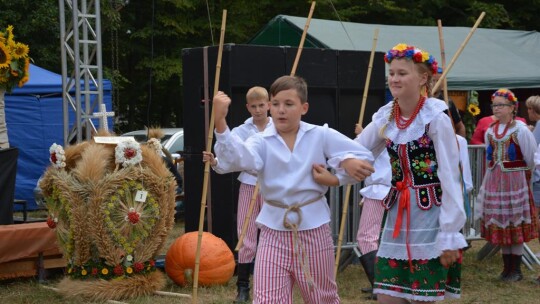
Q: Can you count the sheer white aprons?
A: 2